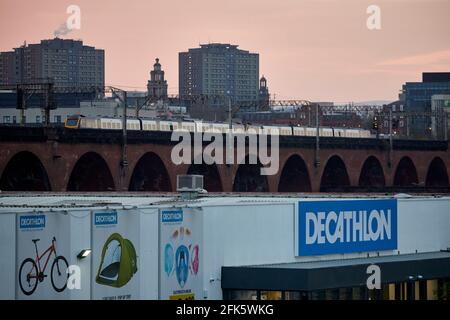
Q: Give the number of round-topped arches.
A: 10